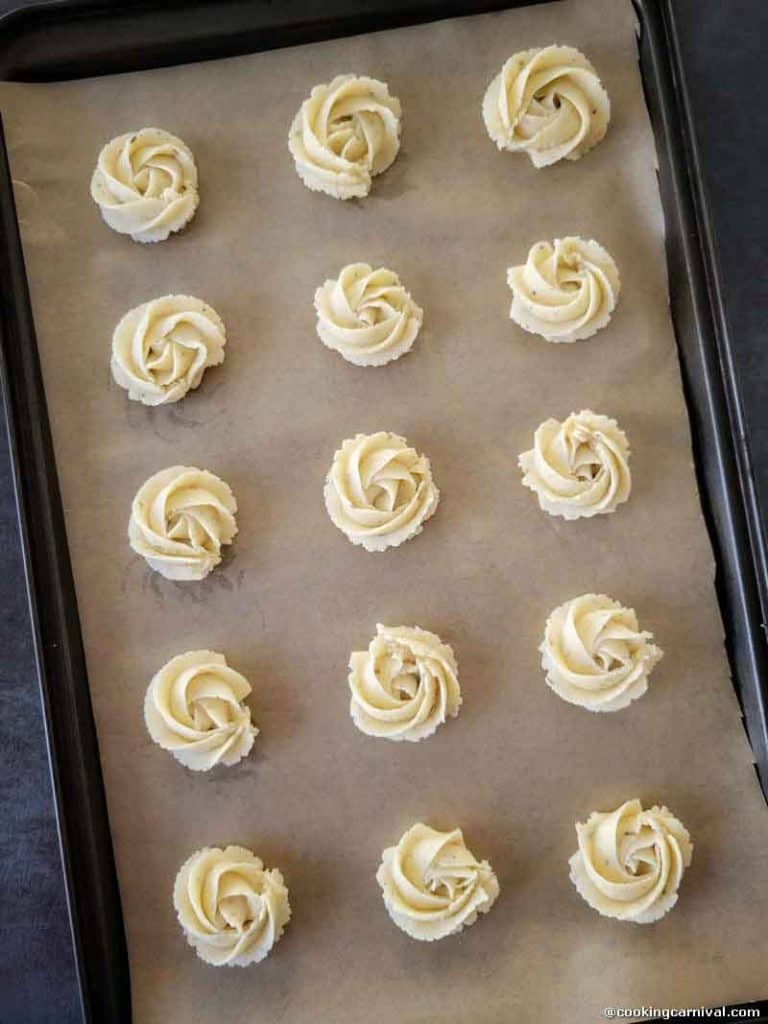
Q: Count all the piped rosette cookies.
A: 15